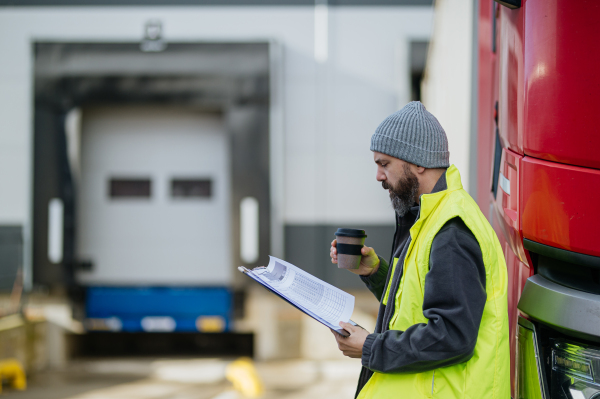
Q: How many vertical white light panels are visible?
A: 2